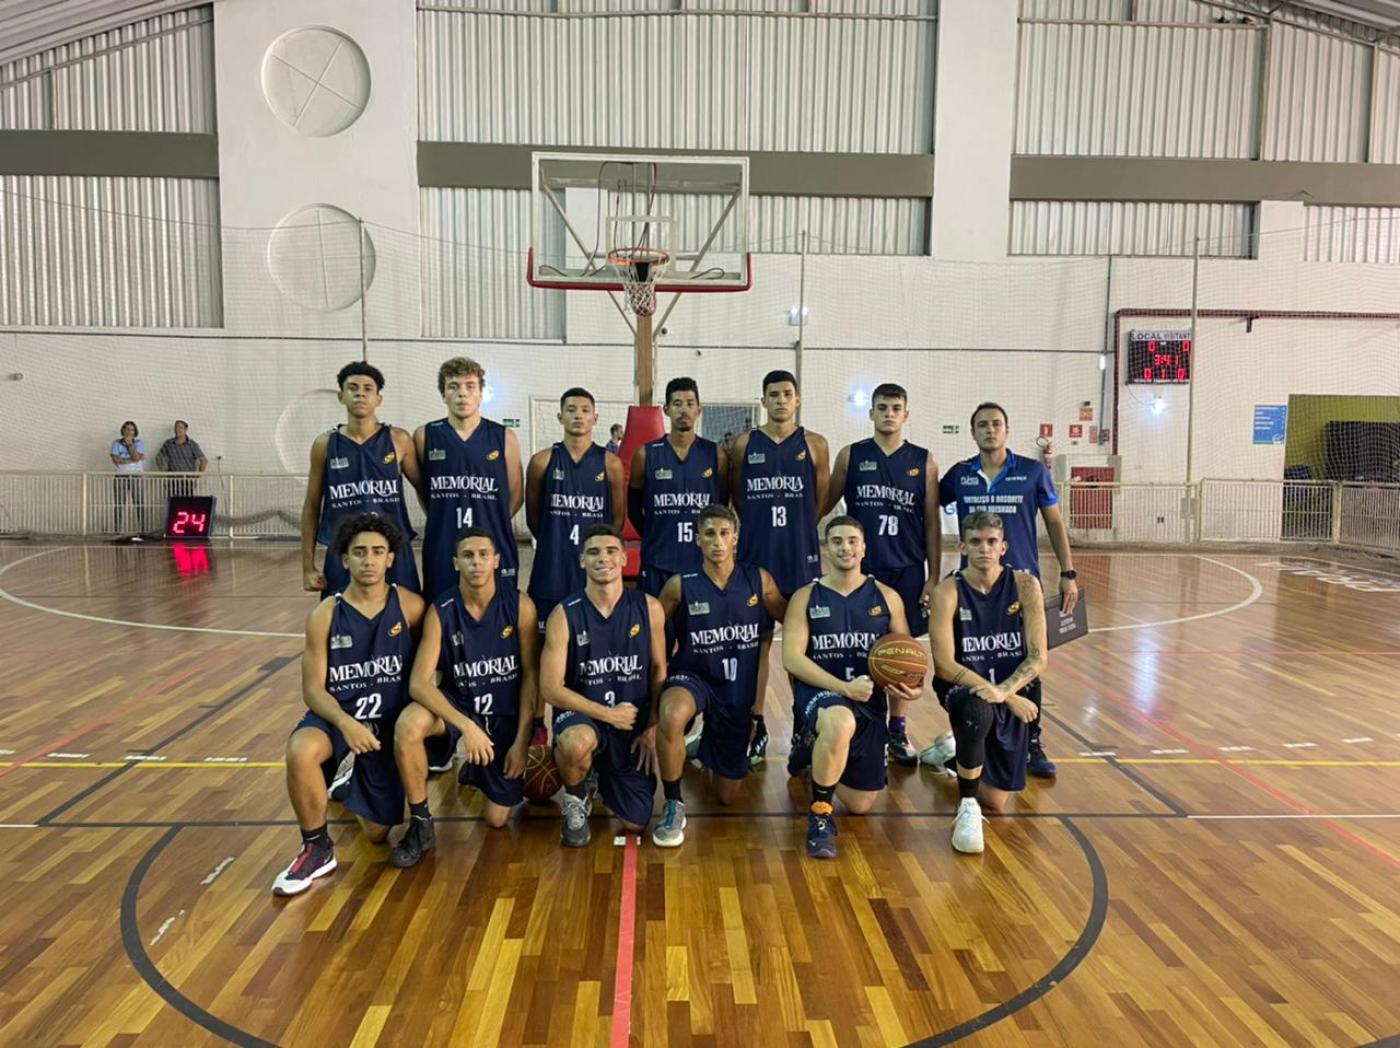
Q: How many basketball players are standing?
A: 6